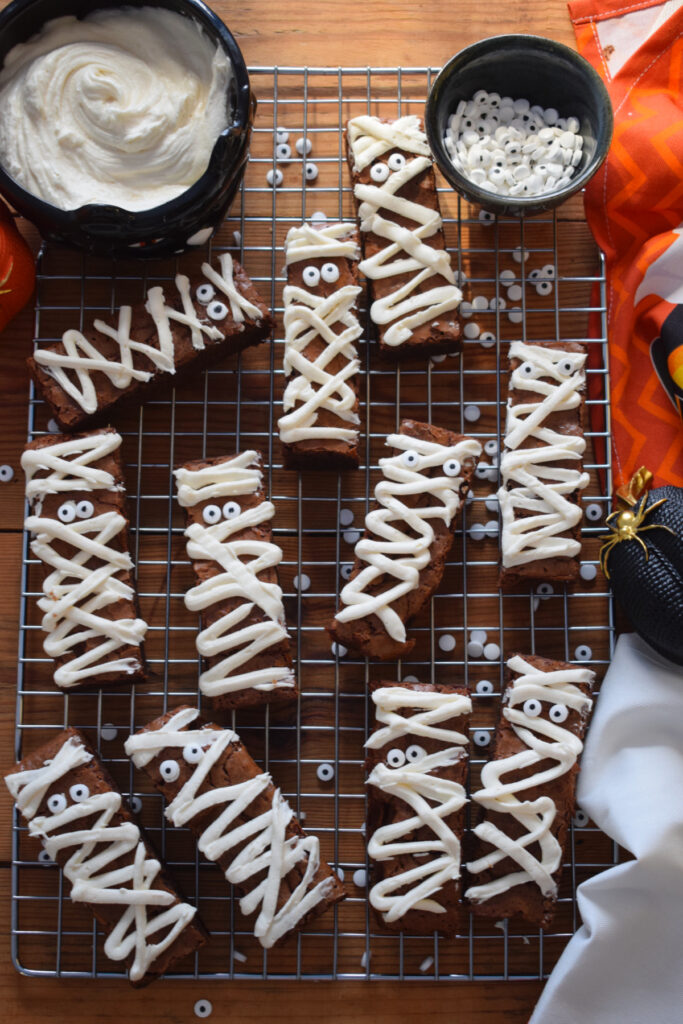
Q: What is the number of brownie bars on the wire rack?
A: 11